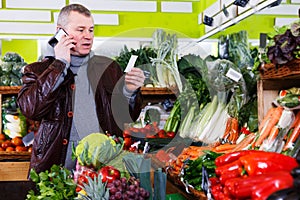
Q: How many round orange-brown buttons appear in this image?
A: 3